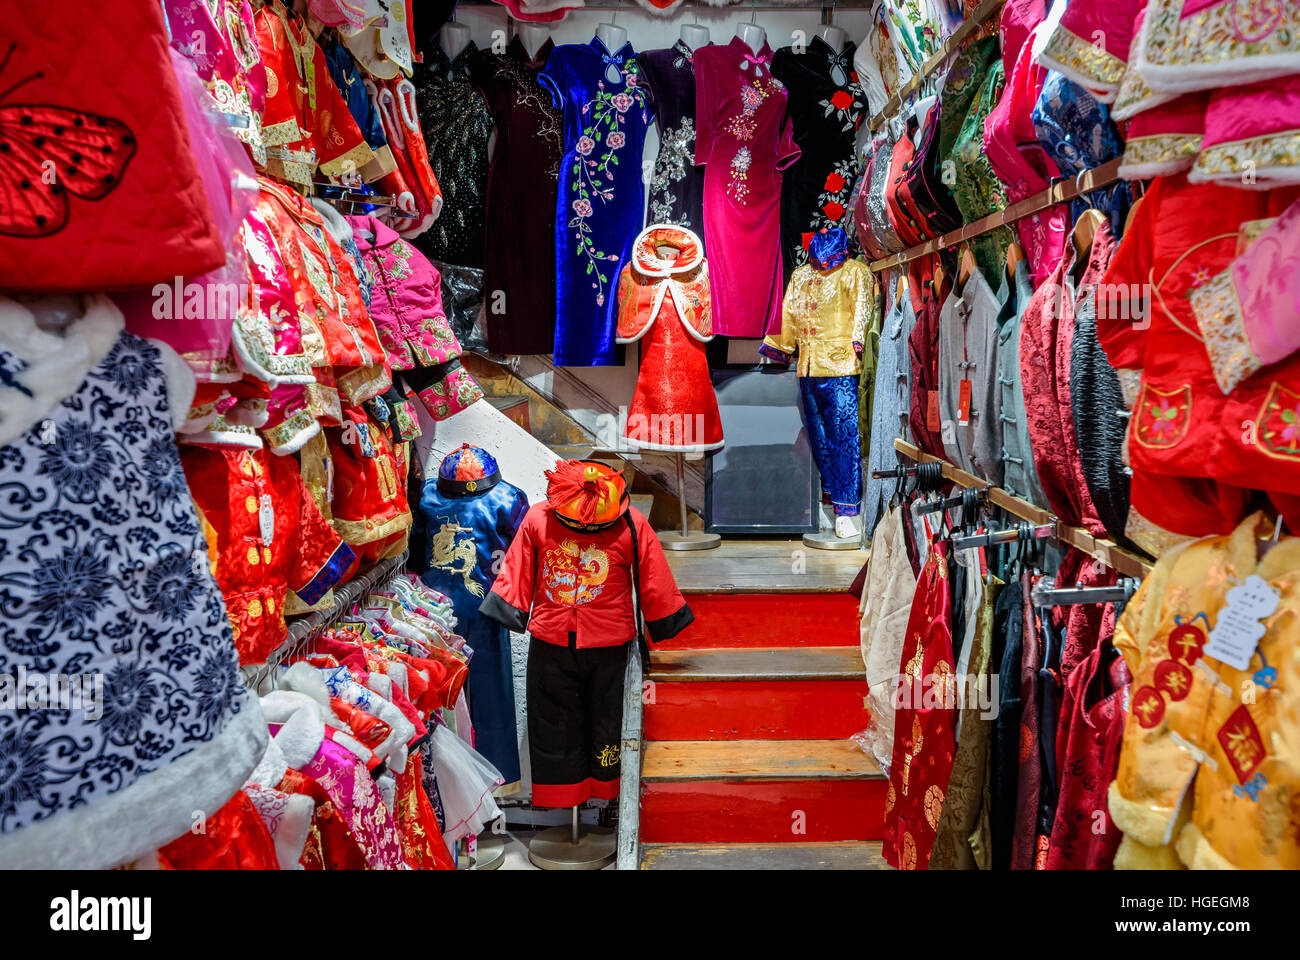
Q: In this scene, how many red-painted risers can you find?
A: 3